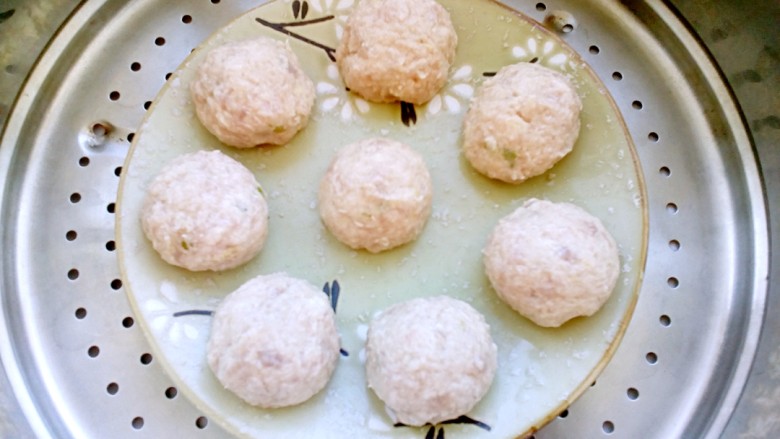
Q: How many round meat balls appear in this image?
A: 8